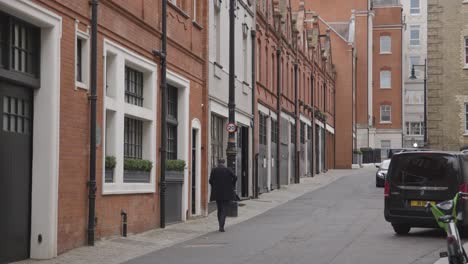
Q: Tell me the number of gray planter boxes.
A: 3